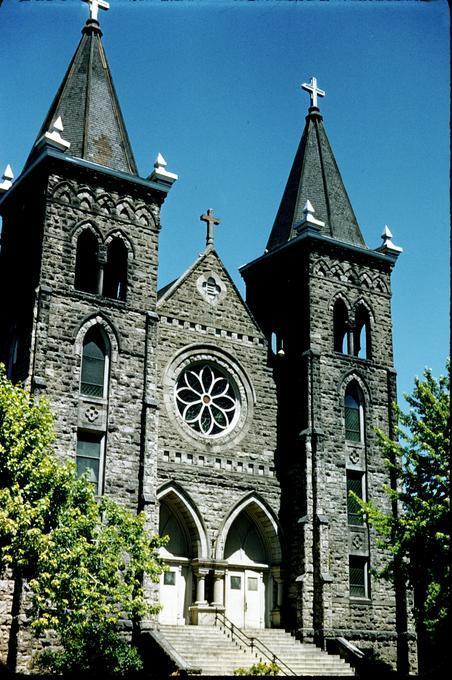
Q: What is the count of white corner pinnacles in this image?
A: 5